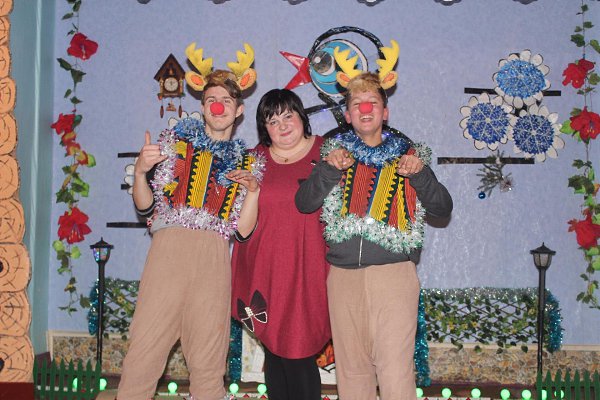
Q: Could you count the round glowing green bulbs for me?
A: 12